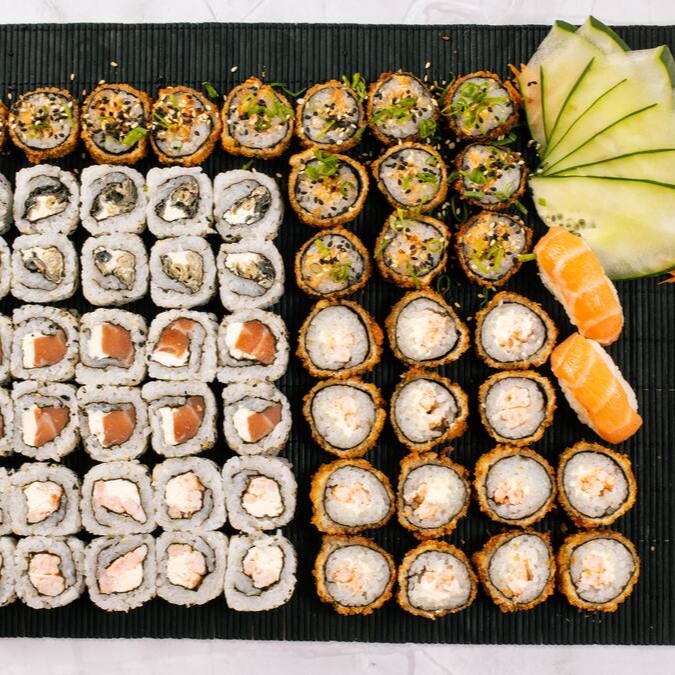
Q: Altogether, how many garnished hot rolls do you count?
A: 13